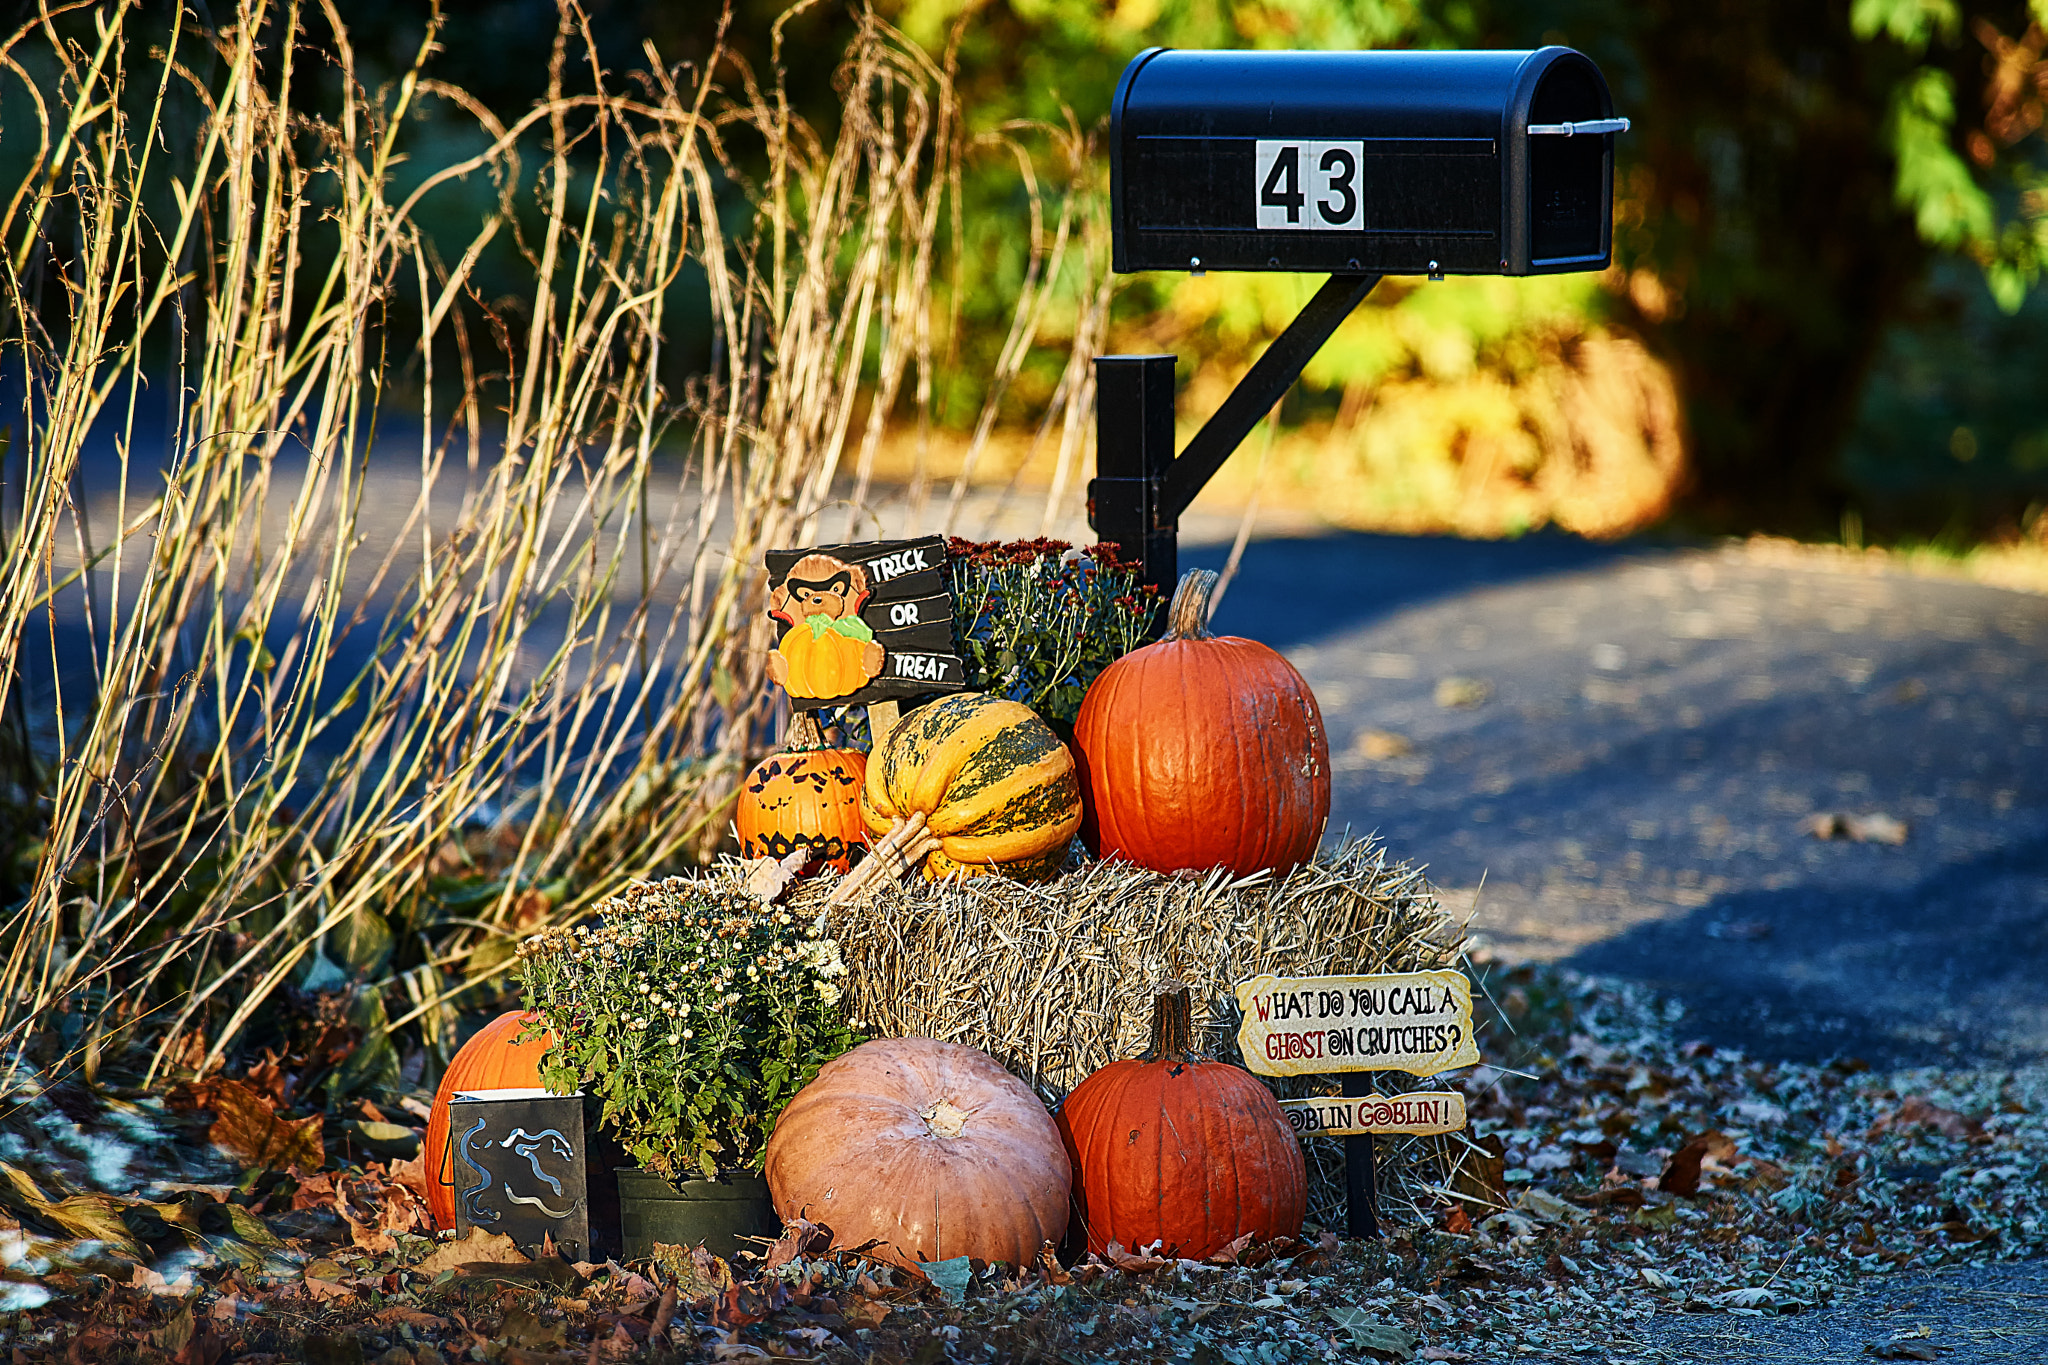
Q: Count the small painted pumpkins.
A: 1